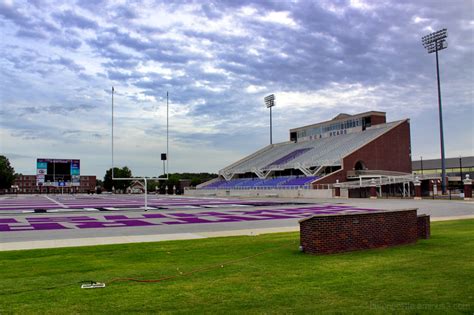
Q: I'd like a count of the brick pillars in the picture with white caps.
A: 4